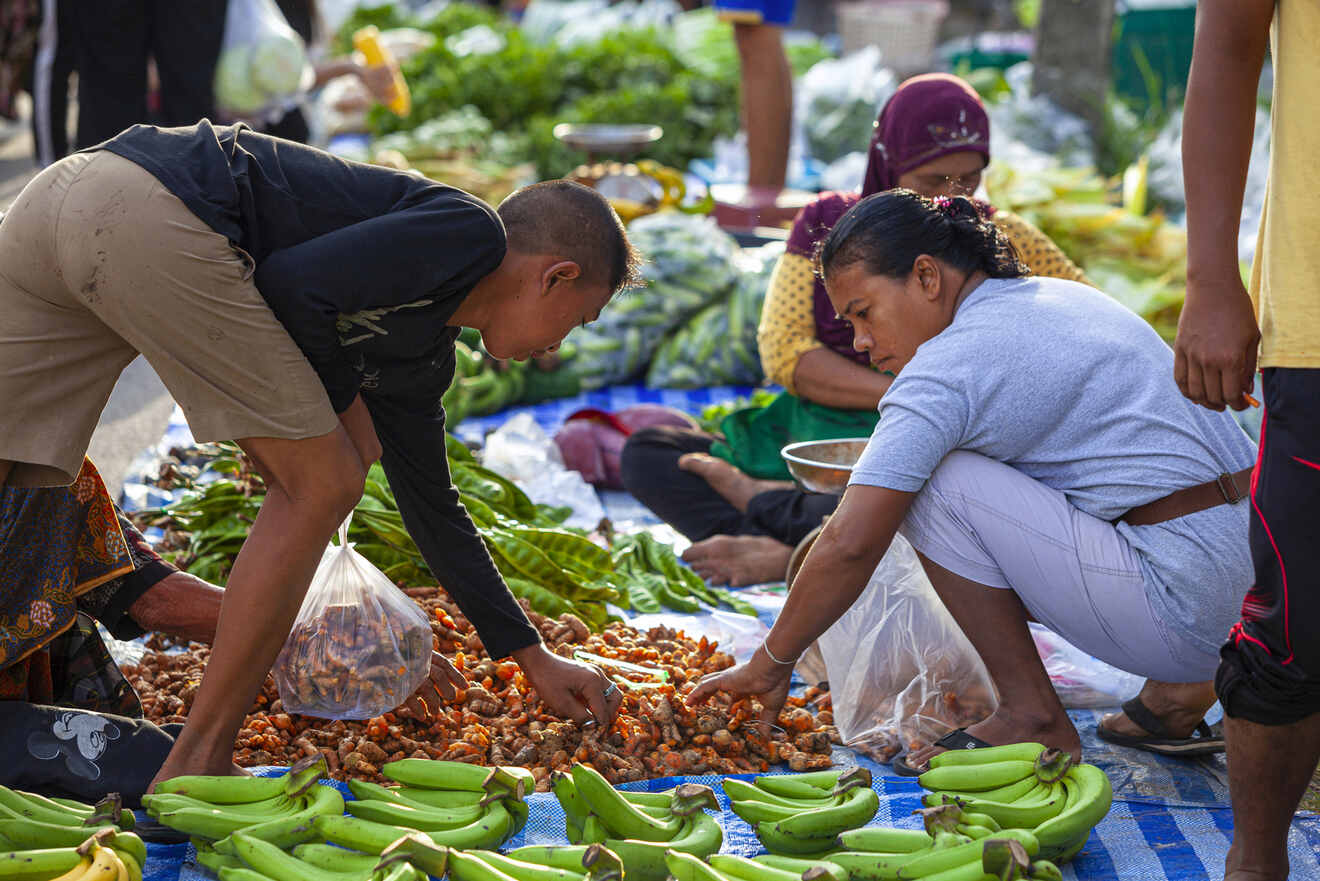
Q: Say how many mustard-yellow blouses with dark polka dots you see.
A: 1